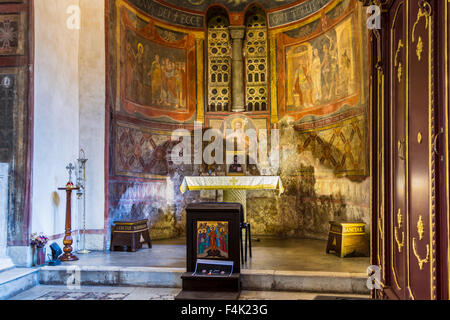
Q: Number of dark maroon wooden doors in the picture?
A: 2